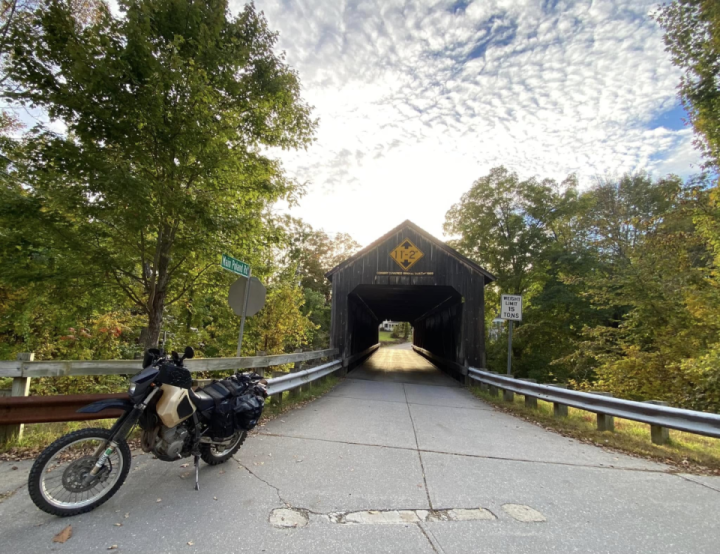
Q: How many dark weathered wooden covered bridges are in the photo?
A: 1